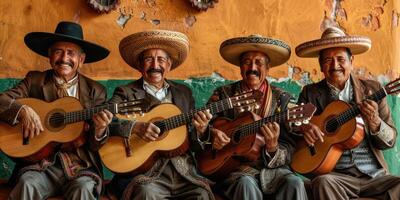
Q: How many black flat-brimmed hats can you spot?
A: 1